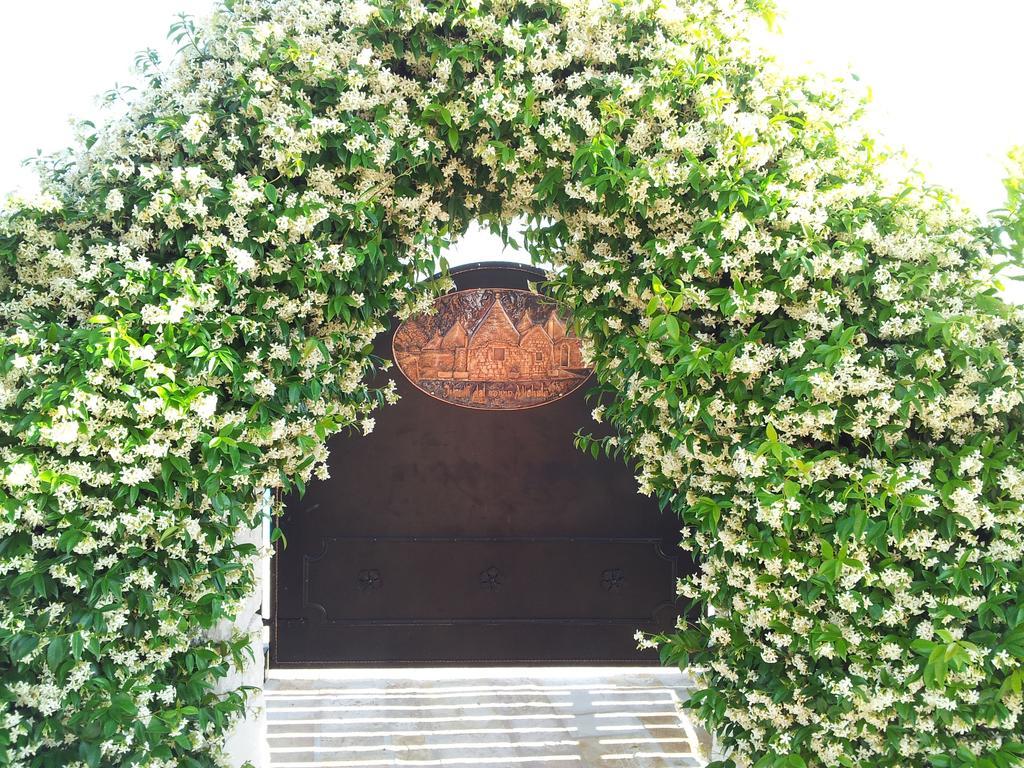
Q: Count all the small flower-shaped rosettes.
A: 3